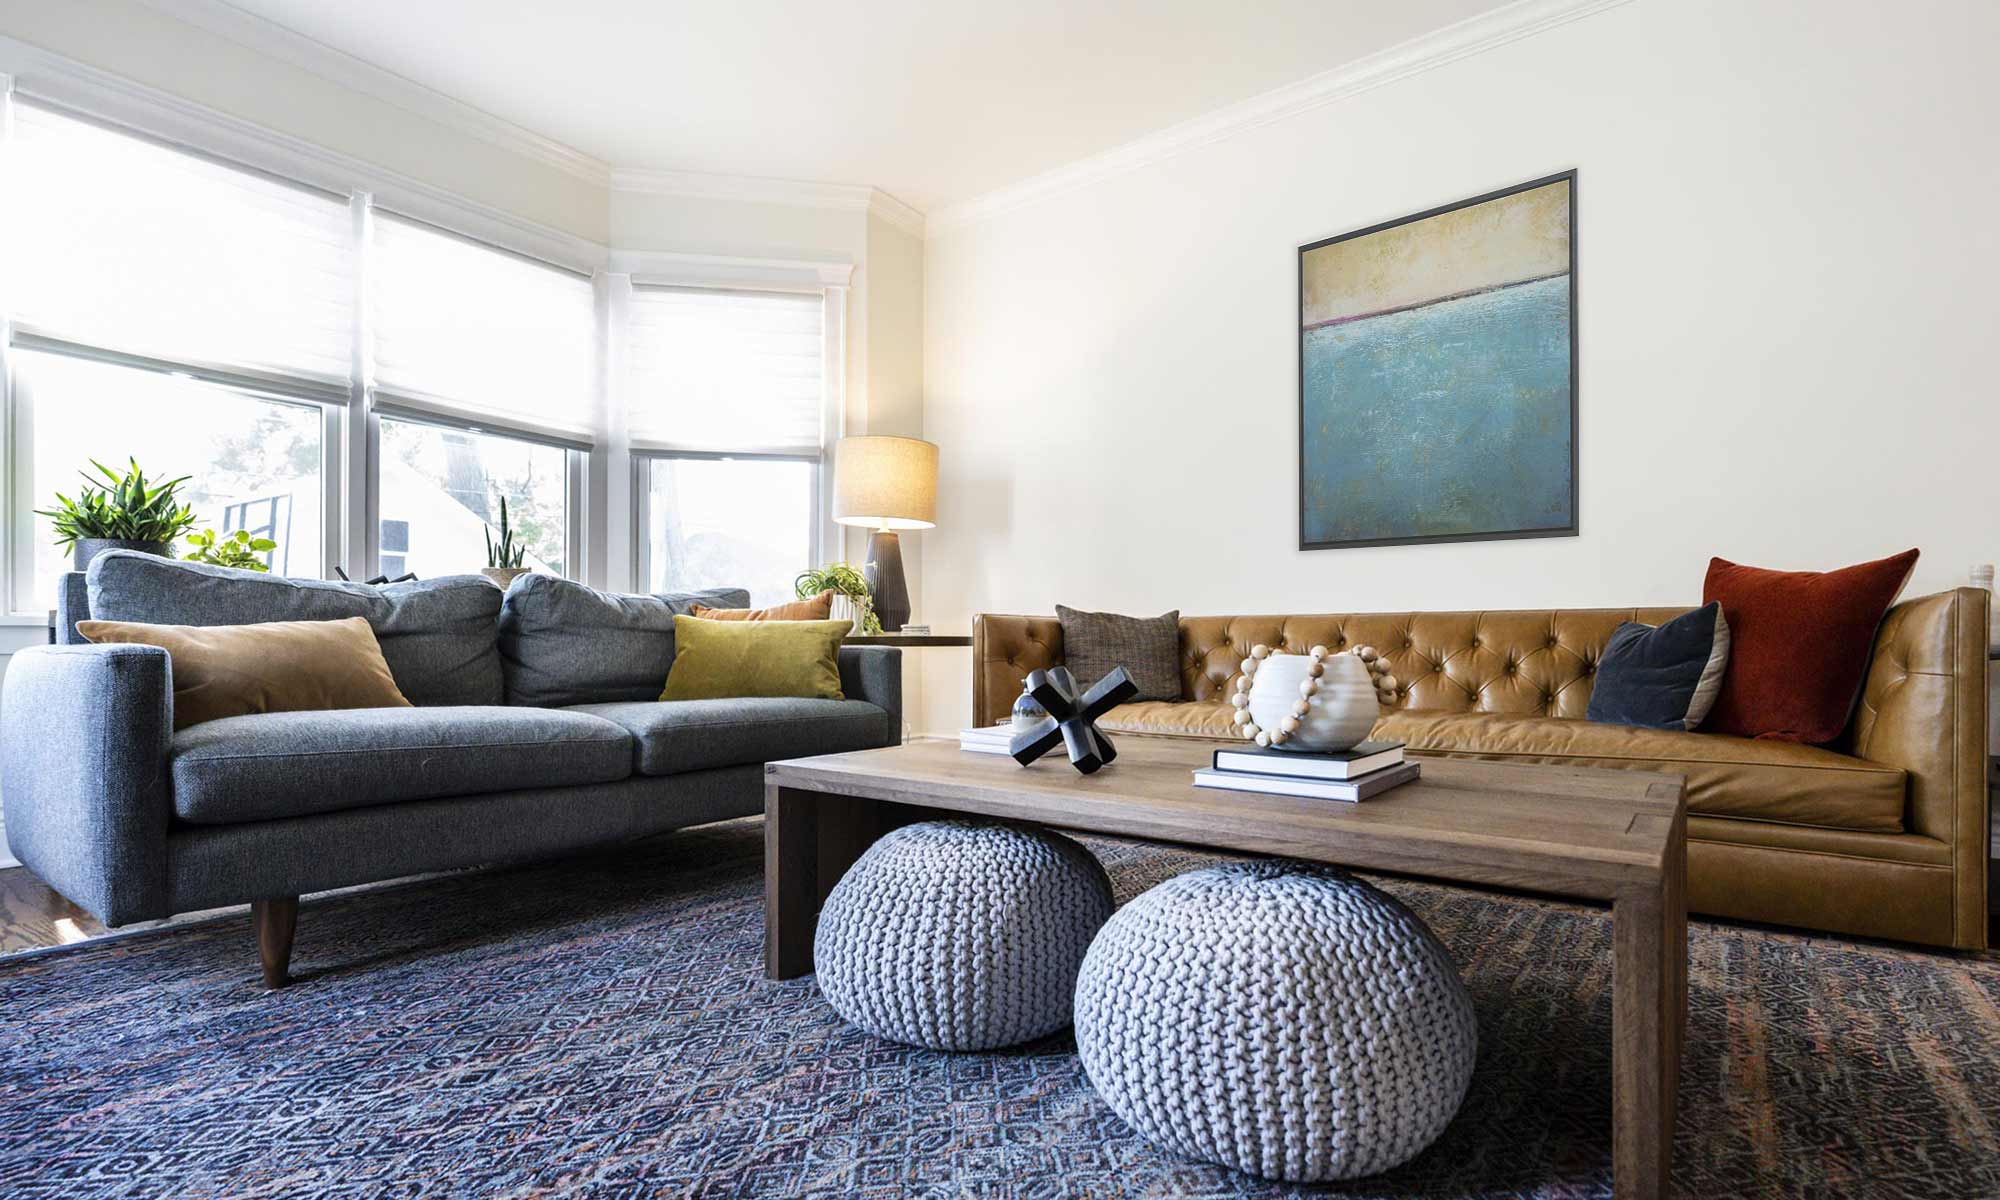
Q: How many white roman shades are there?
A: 3